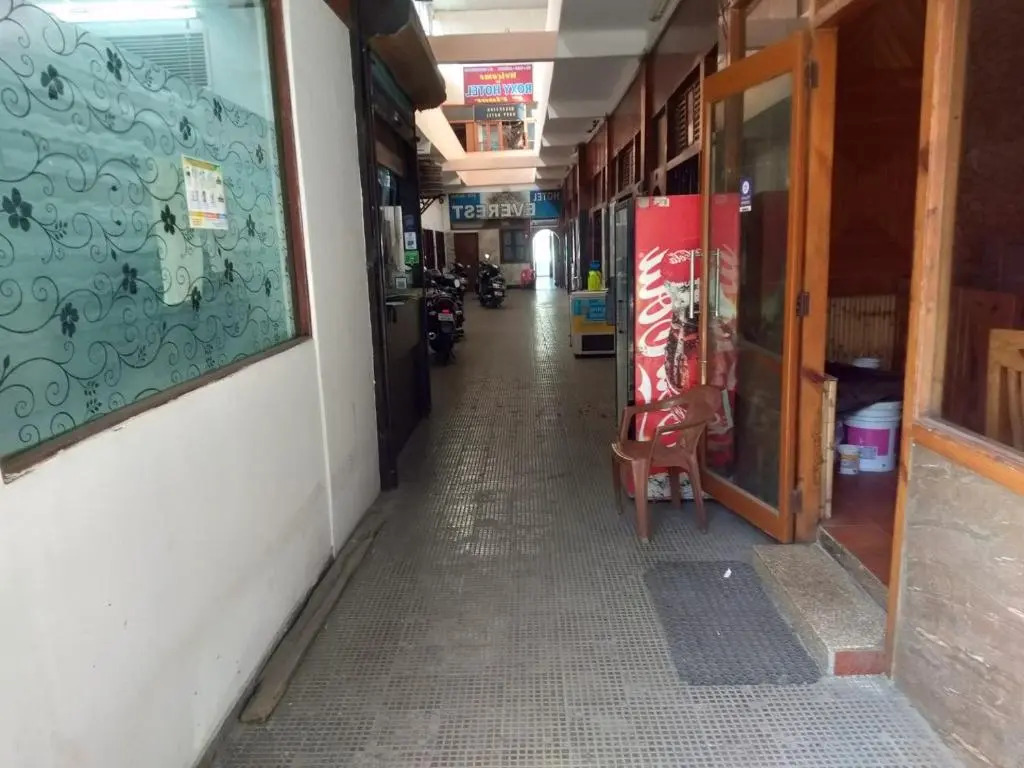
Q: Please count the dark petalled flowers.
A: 13